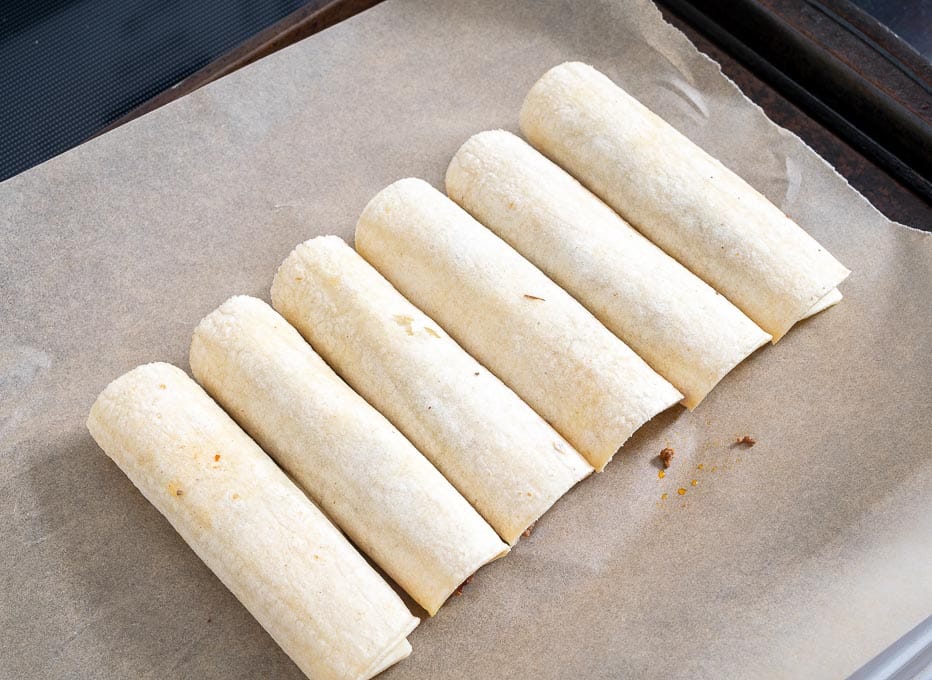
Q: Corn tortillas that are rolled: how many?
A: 6